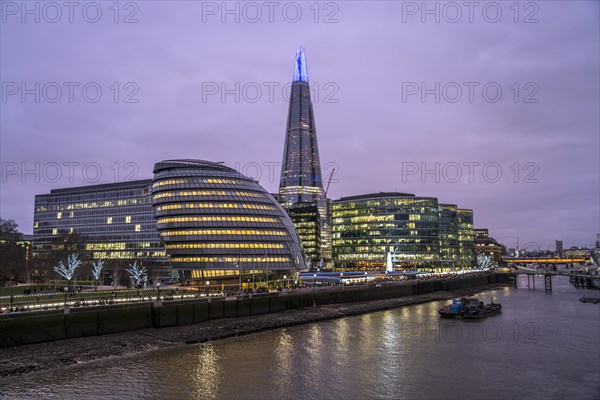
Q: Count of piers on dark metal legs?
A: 1